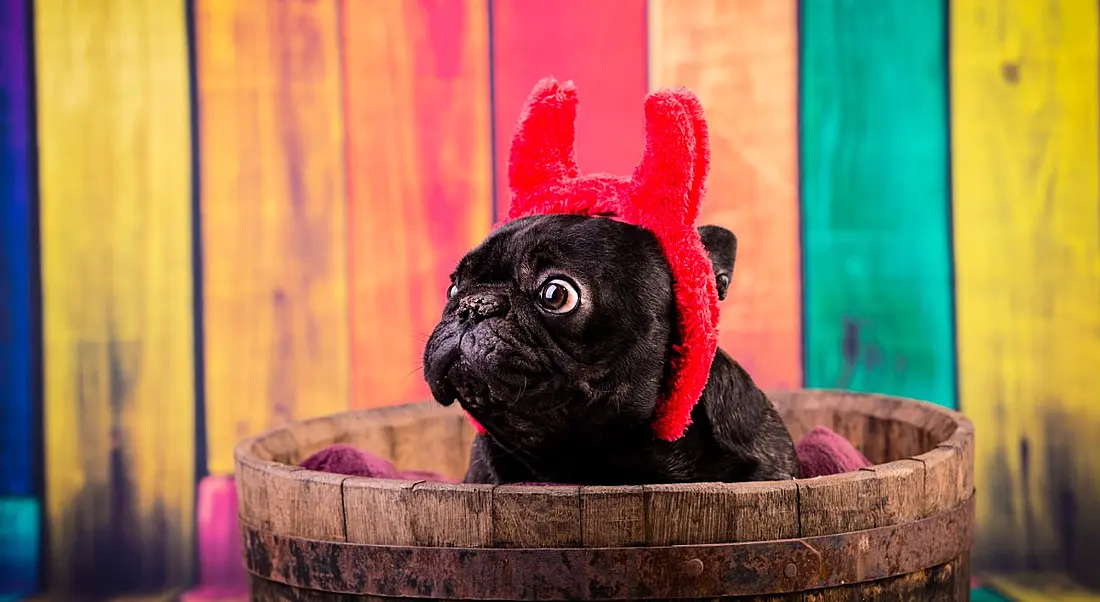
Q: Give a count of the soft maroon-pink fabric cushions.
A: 2